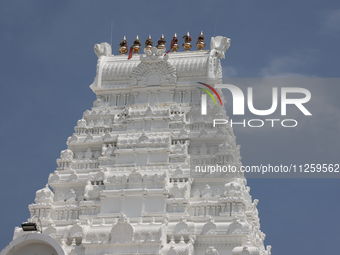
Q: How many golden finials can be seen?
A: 7